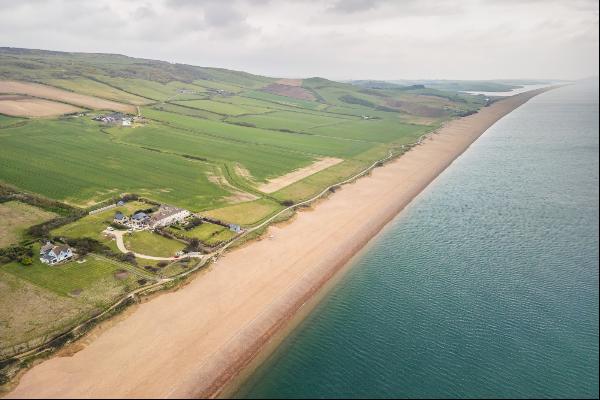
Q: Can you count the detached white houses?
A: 1